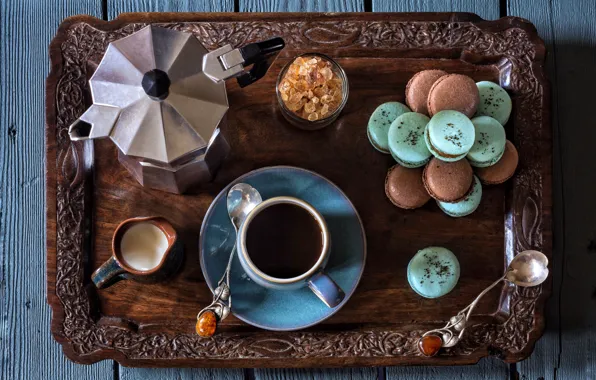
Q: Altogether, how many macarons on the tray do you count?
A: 12